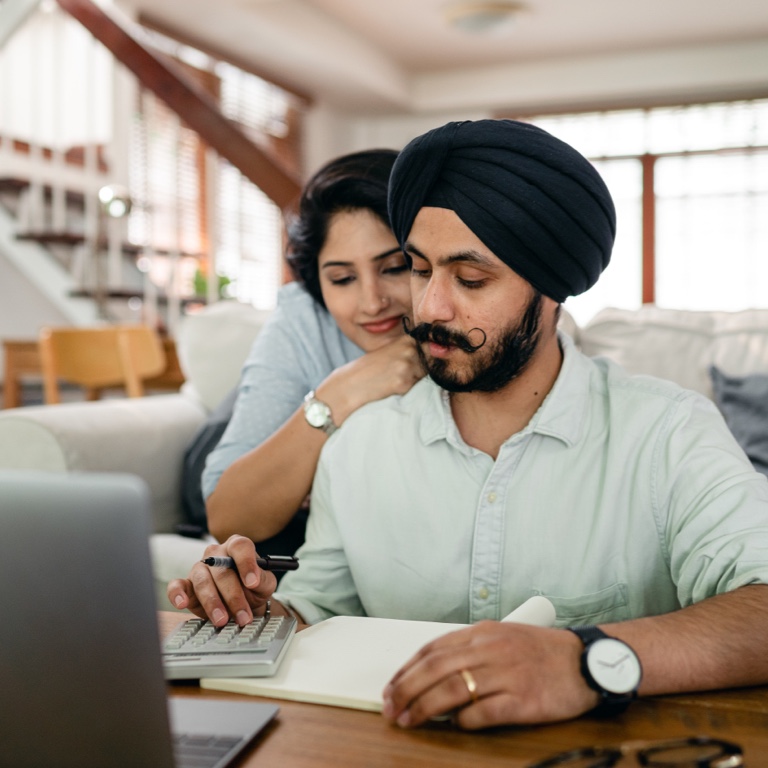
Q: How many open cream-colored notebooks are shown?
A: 1